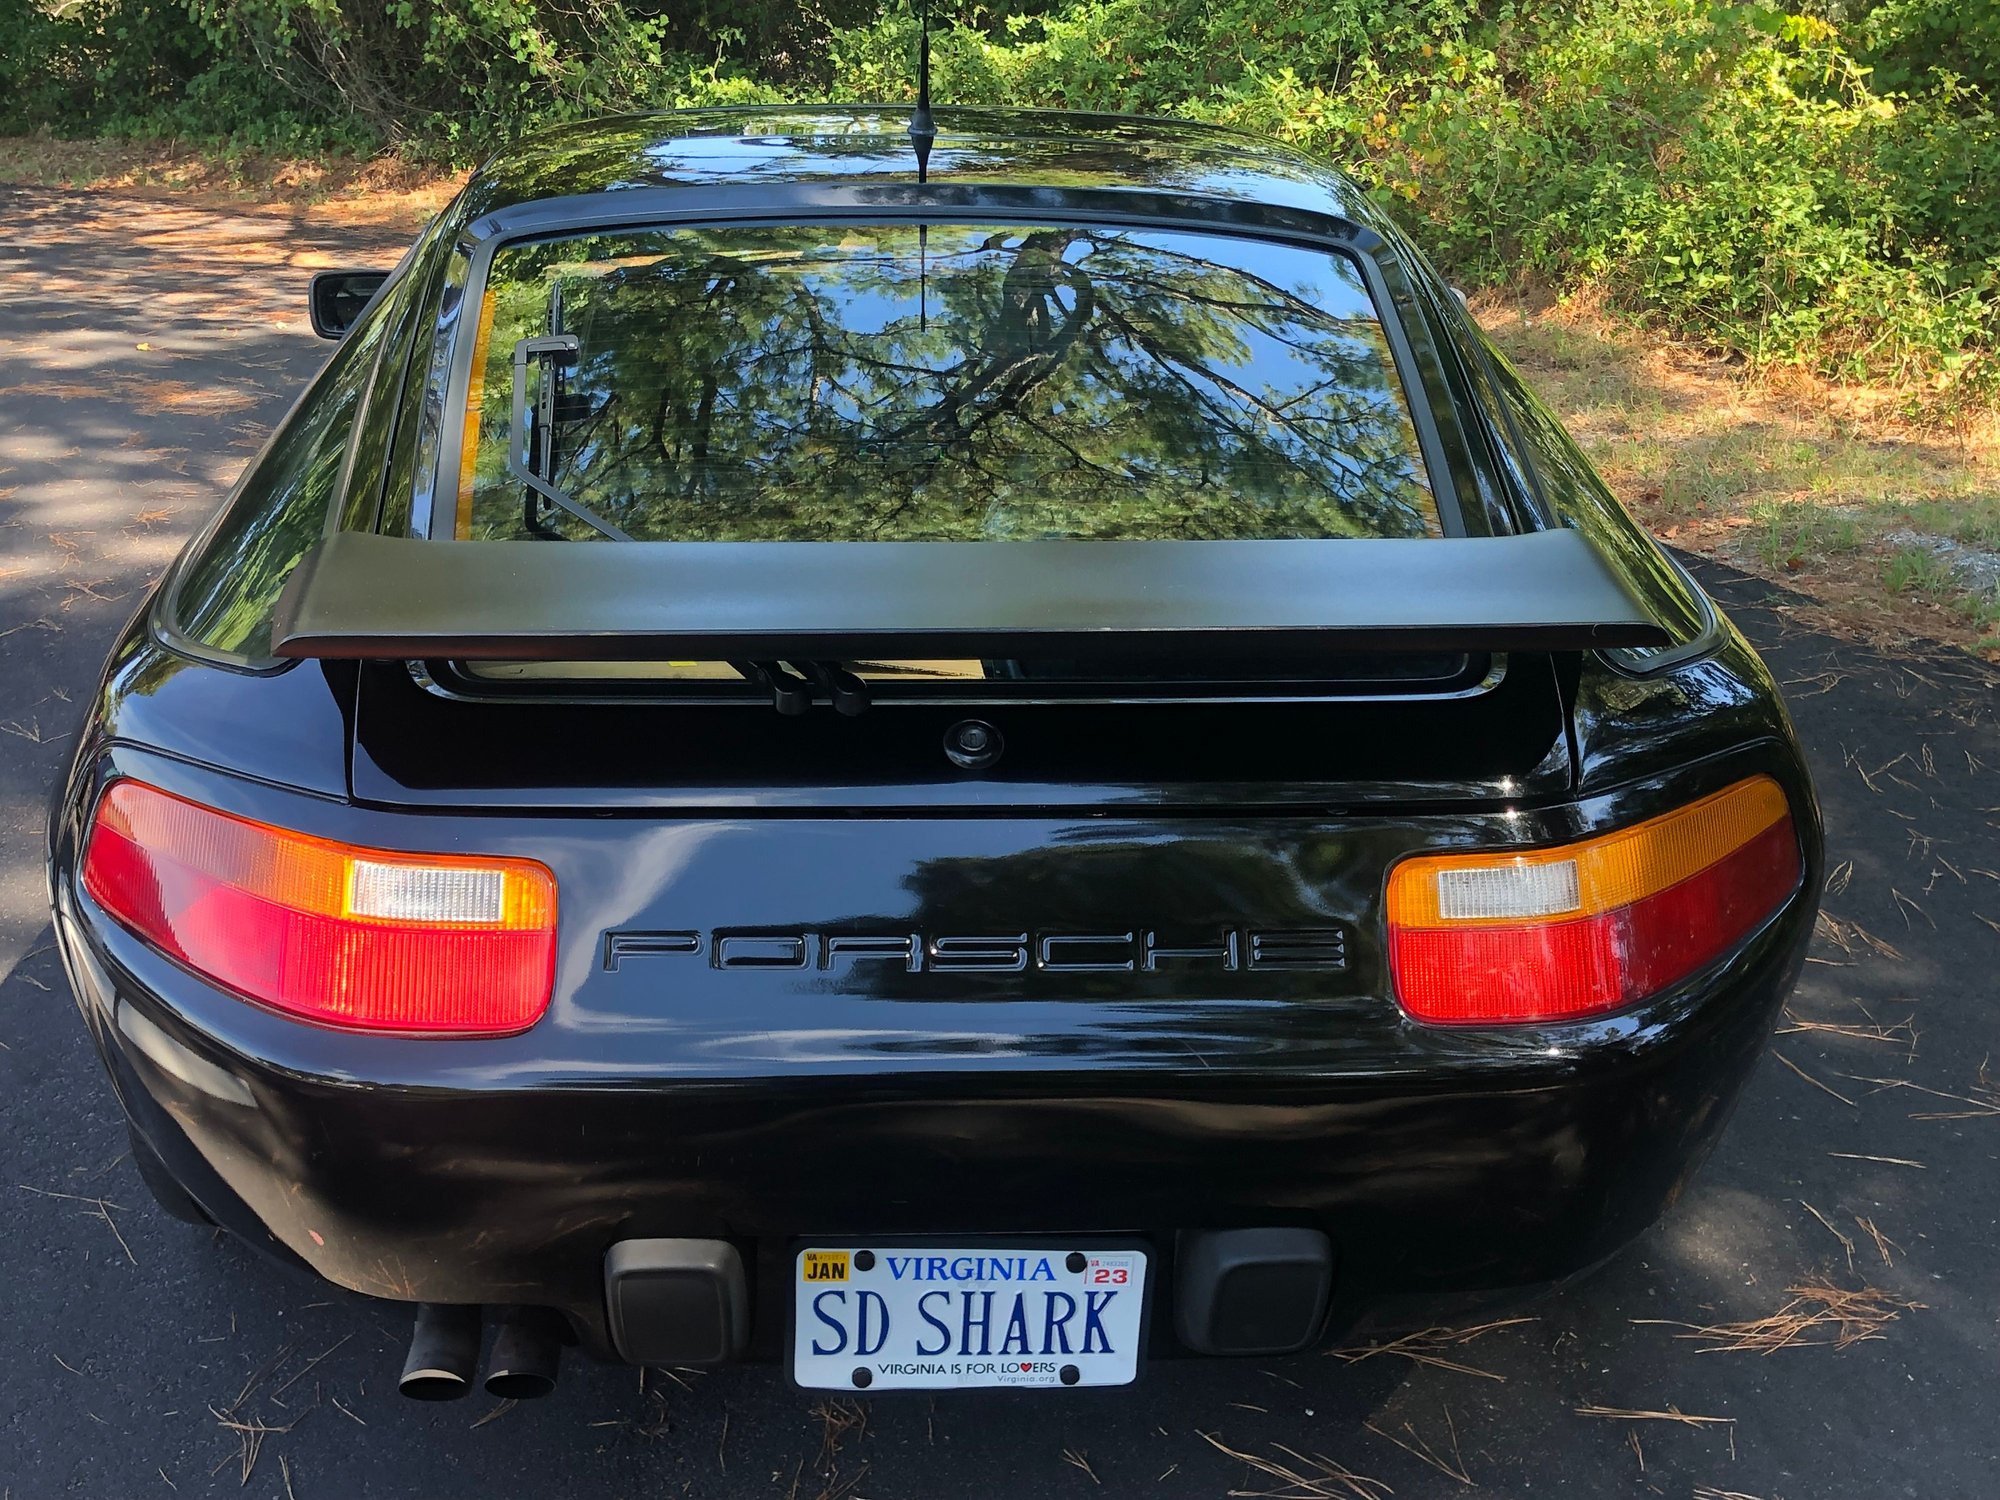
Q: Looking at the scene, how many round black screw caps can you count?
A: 4